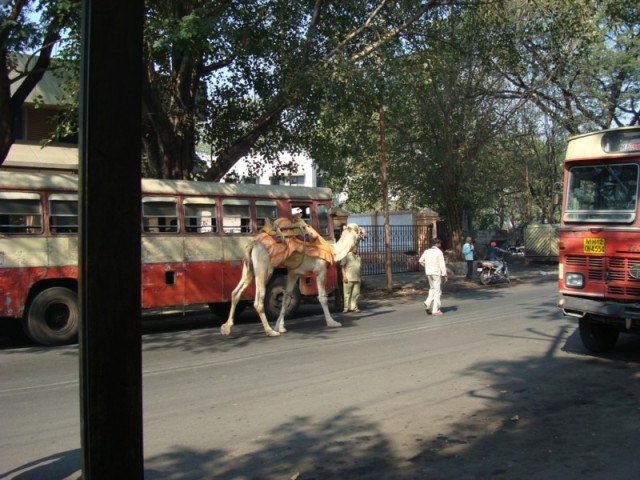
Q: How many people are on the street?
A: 4